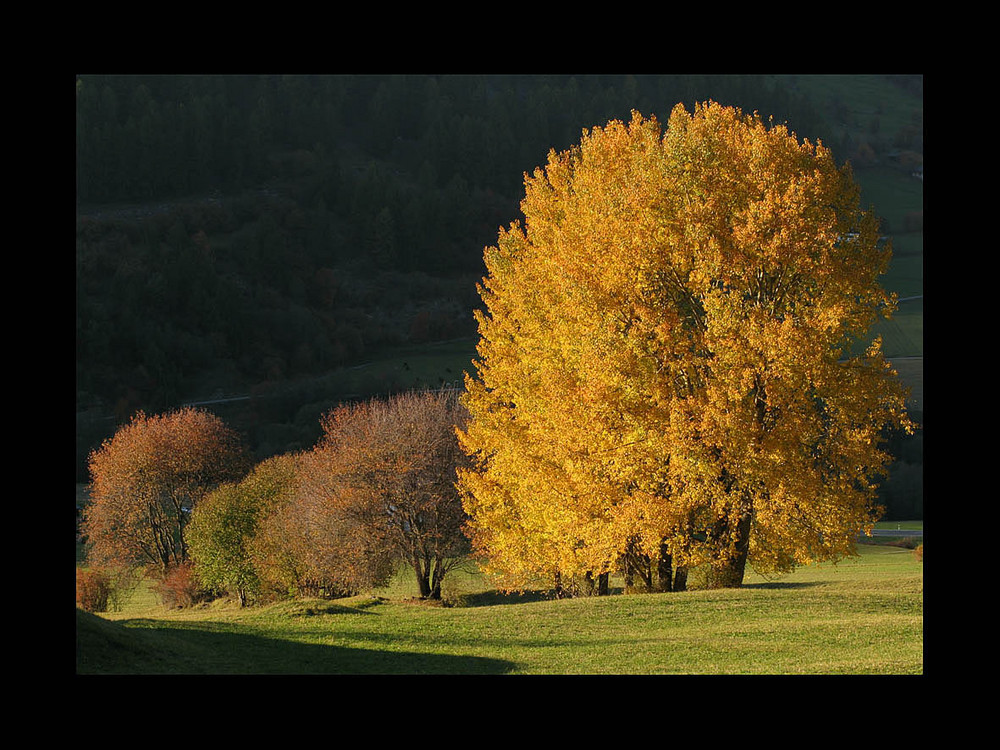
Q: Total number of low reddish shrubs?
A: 2